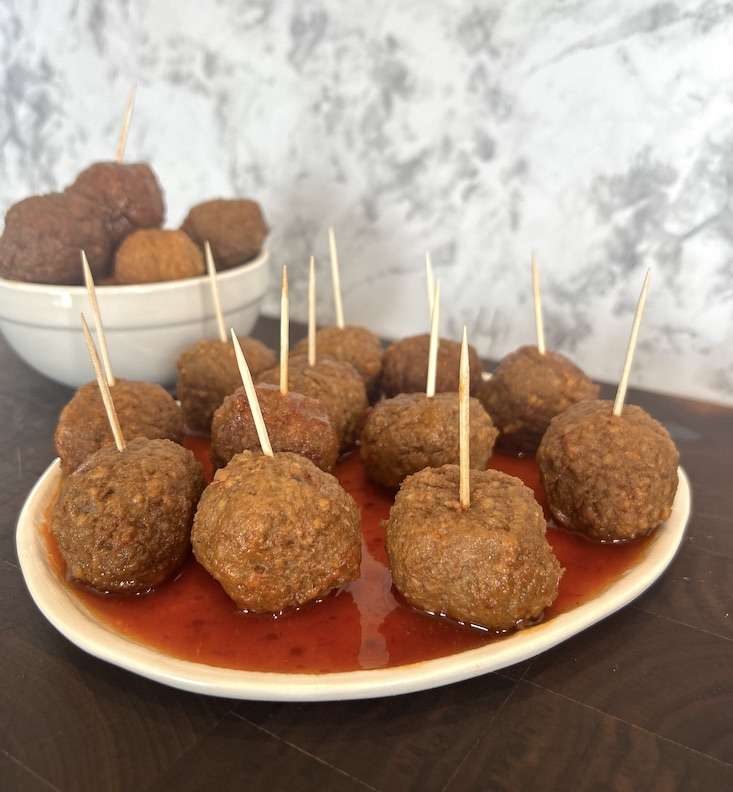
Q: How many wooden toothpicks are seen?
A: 13